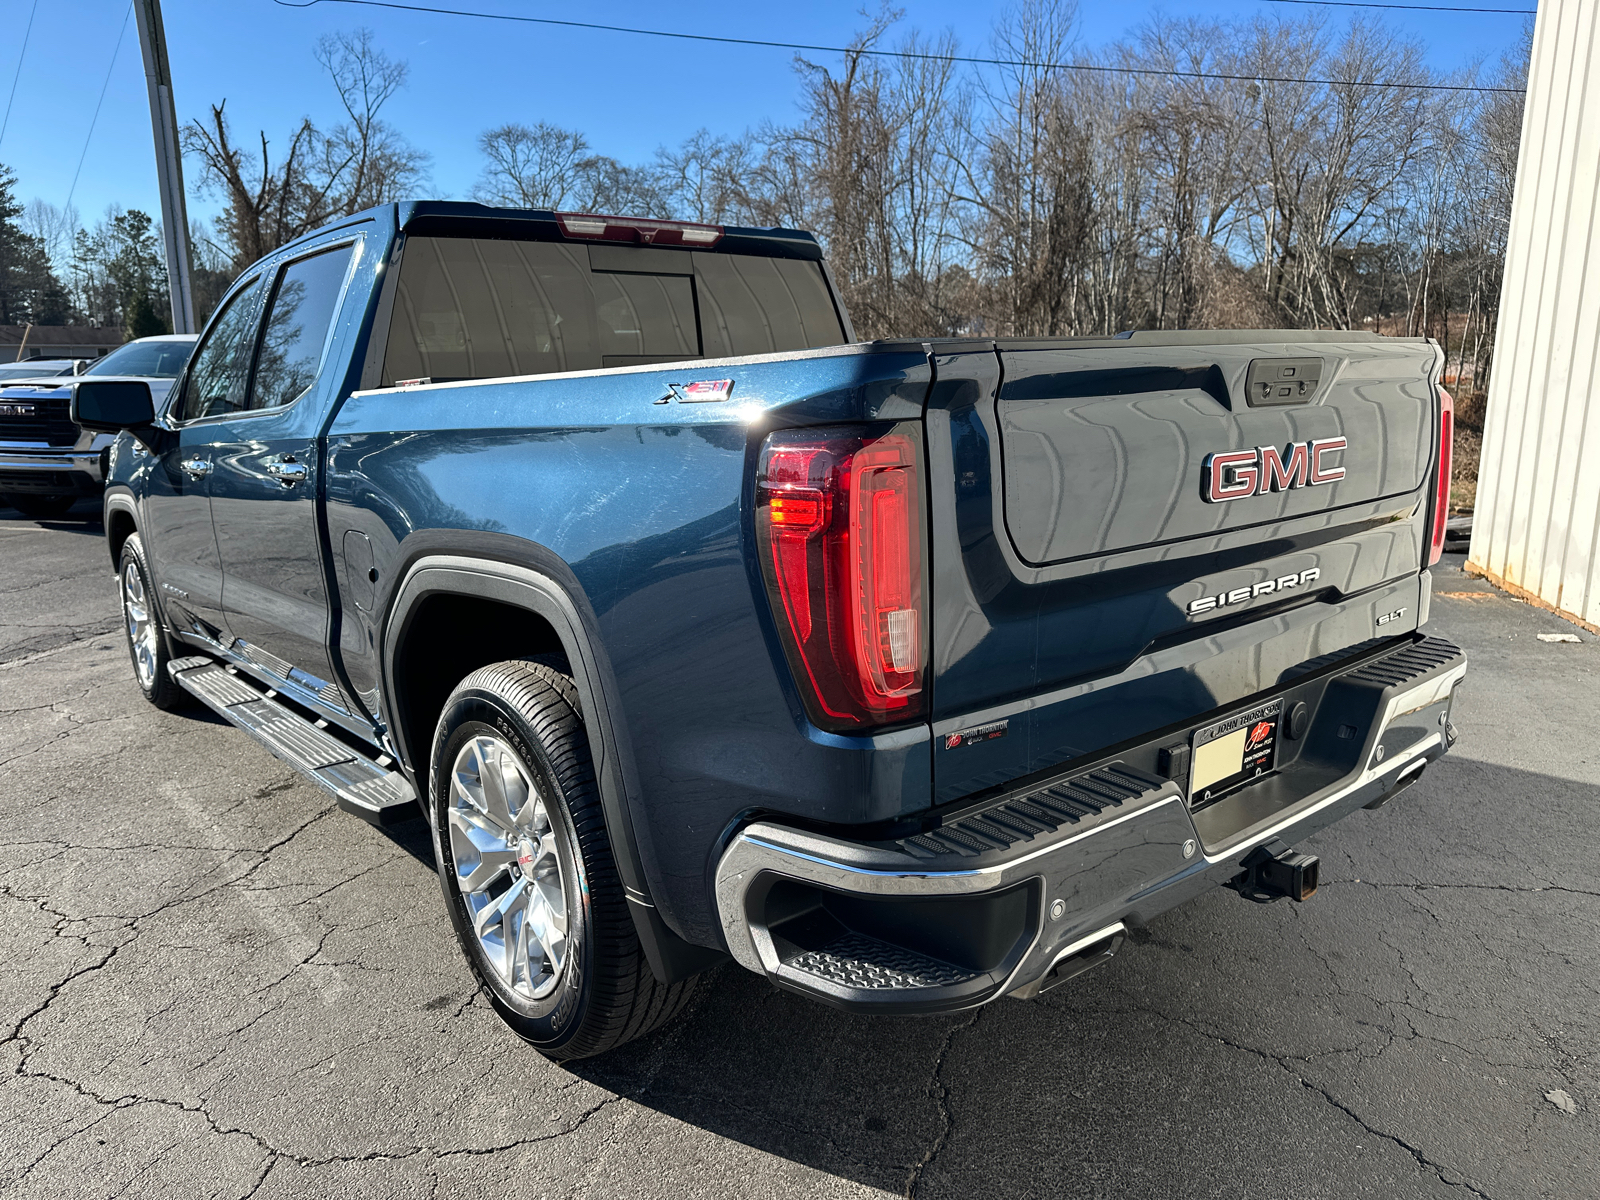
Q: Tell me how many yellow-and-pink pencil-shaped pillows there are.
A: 0